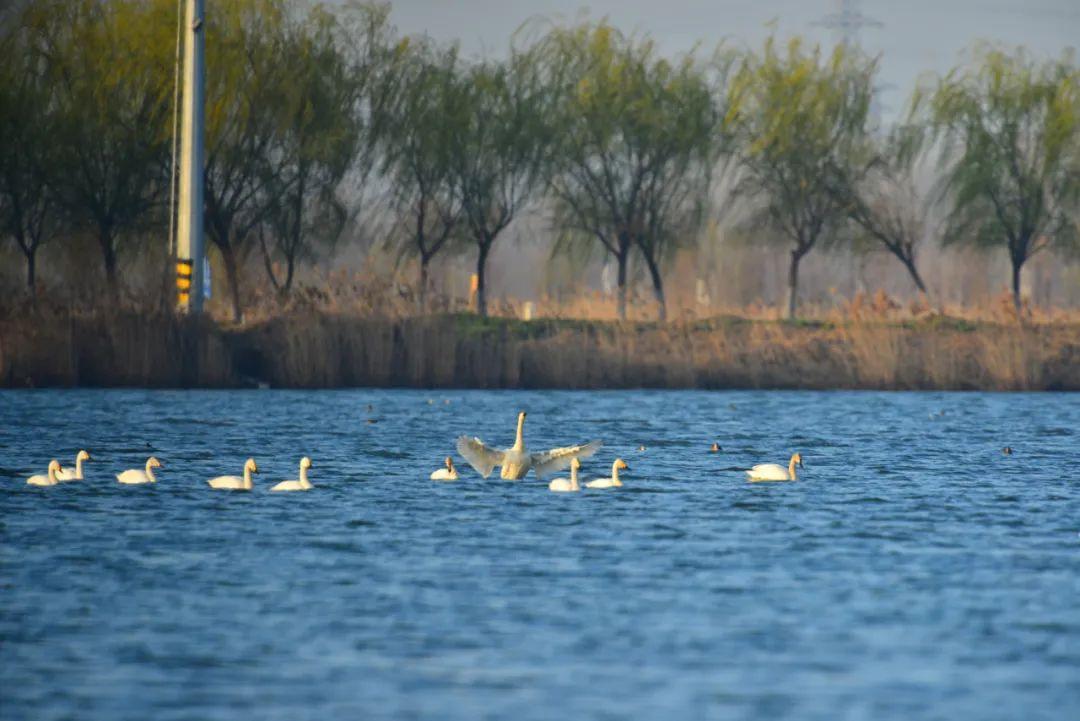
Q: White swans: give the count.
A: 10